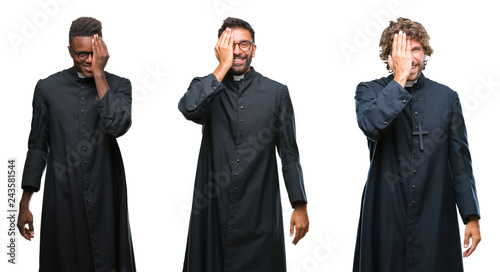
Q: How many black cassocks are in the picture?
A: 3